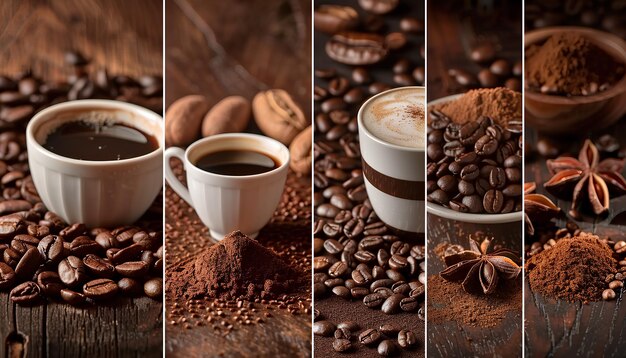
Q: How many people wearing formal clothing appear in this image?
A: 0